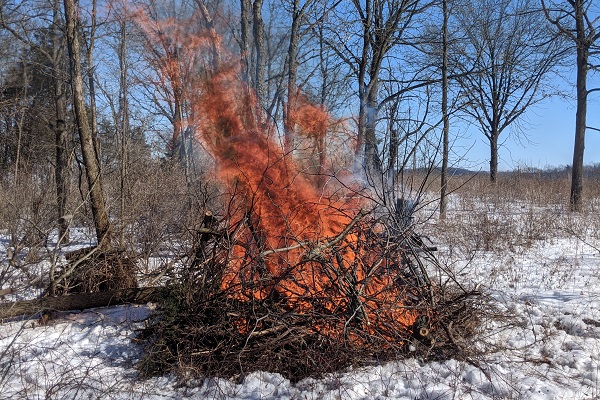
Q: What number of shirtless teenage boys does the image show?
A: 0